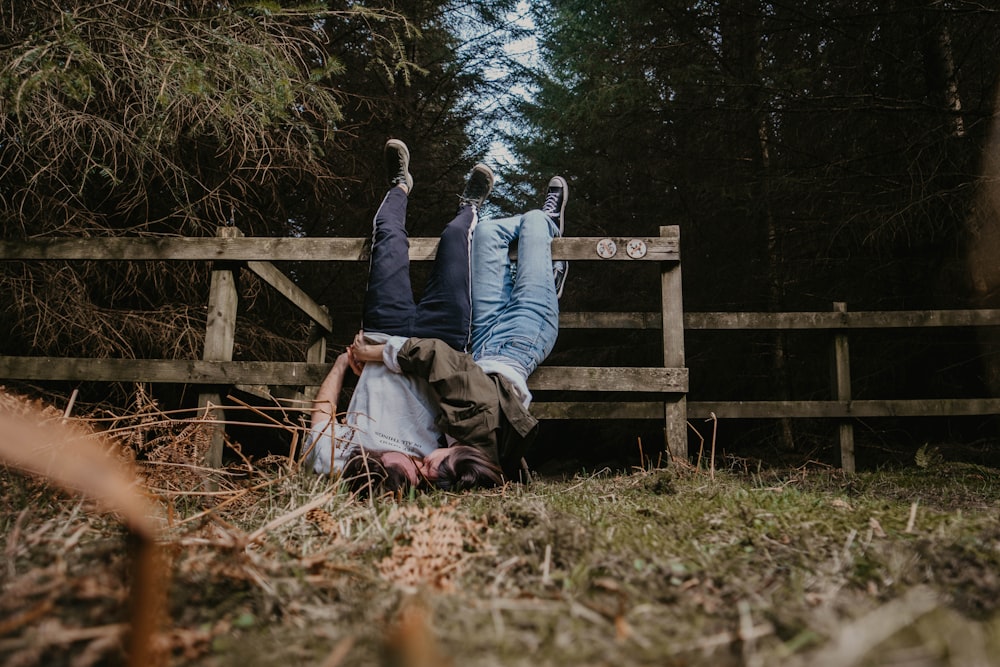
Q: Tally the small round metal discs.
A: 2